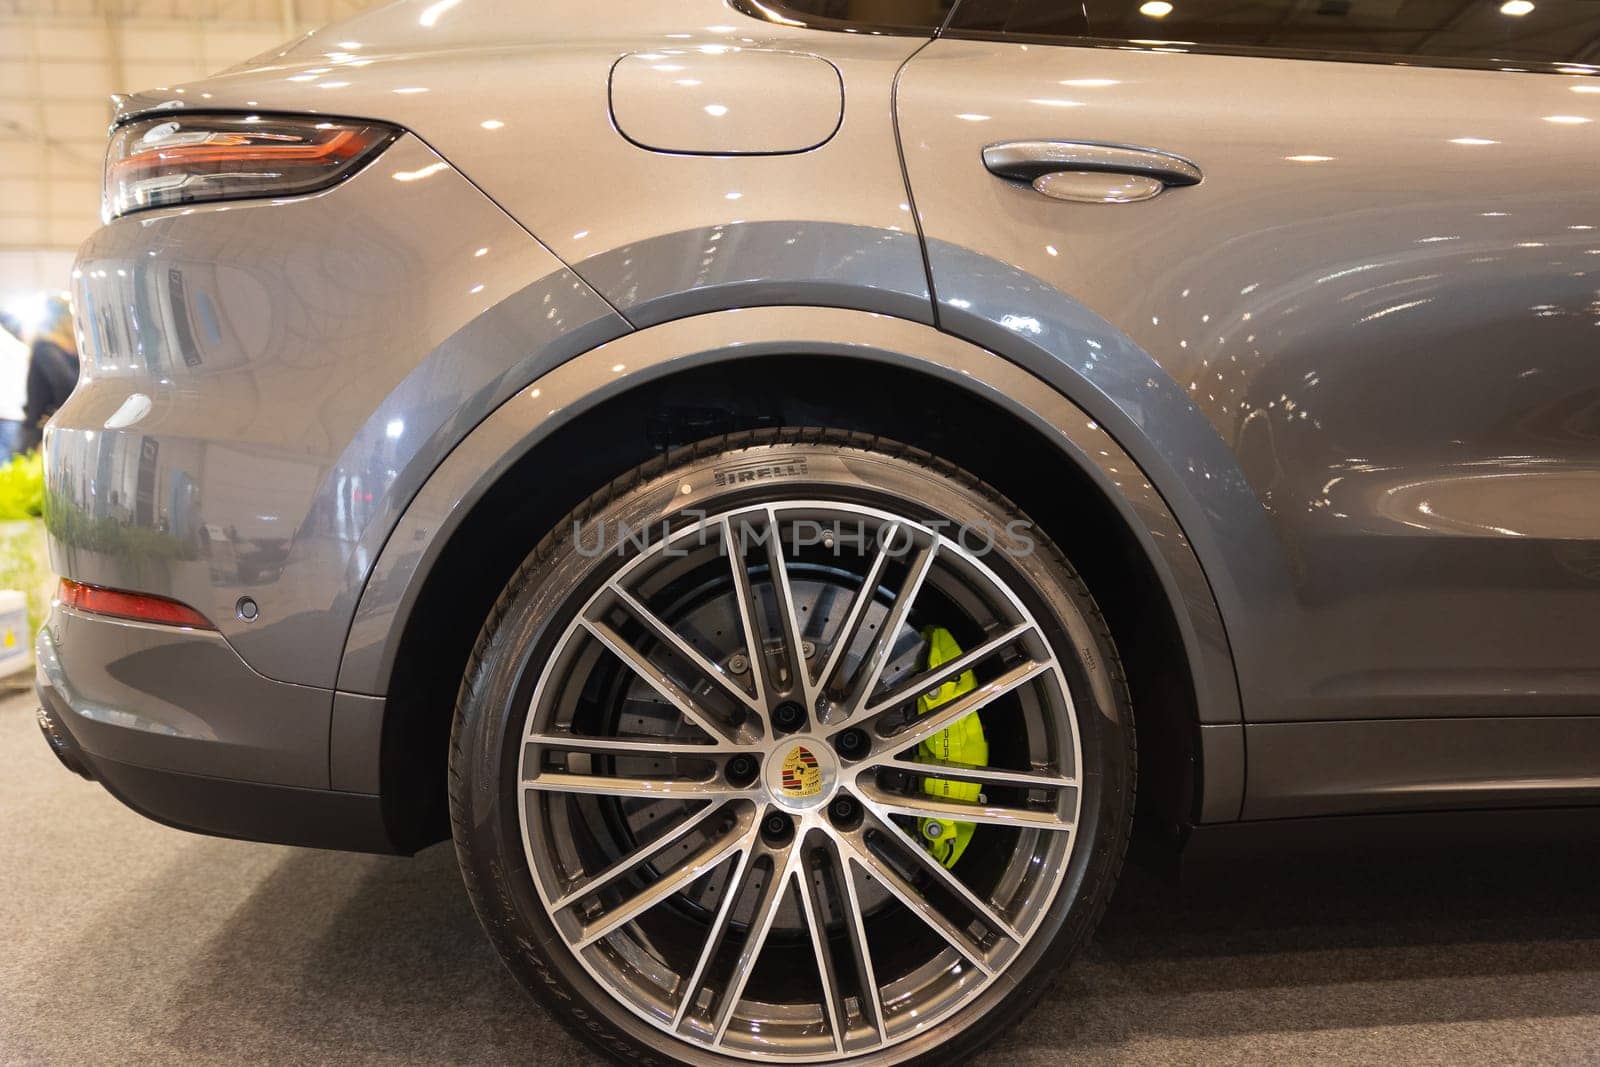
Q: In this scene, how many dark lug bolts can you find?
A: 5